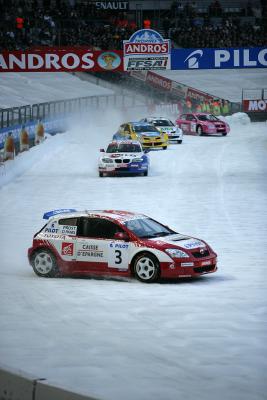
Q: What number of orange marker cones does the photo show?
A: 3